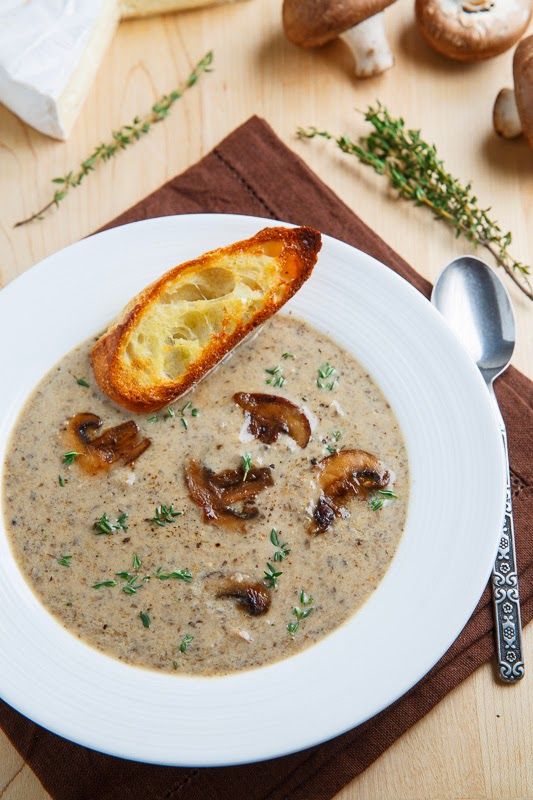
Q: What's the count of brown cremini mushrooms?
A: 3